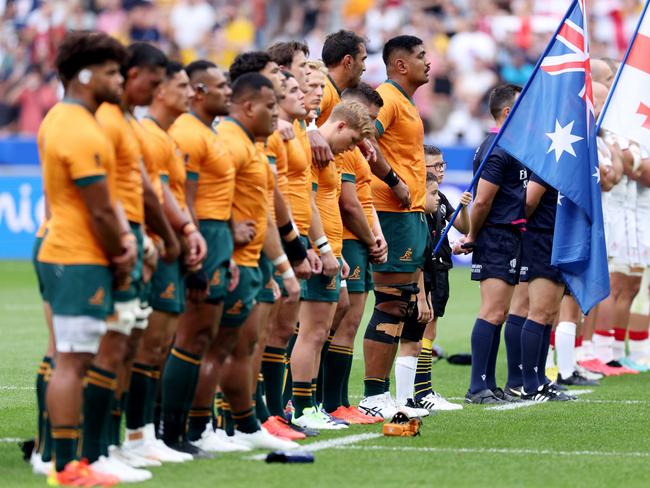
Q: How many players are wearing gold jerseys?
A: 13